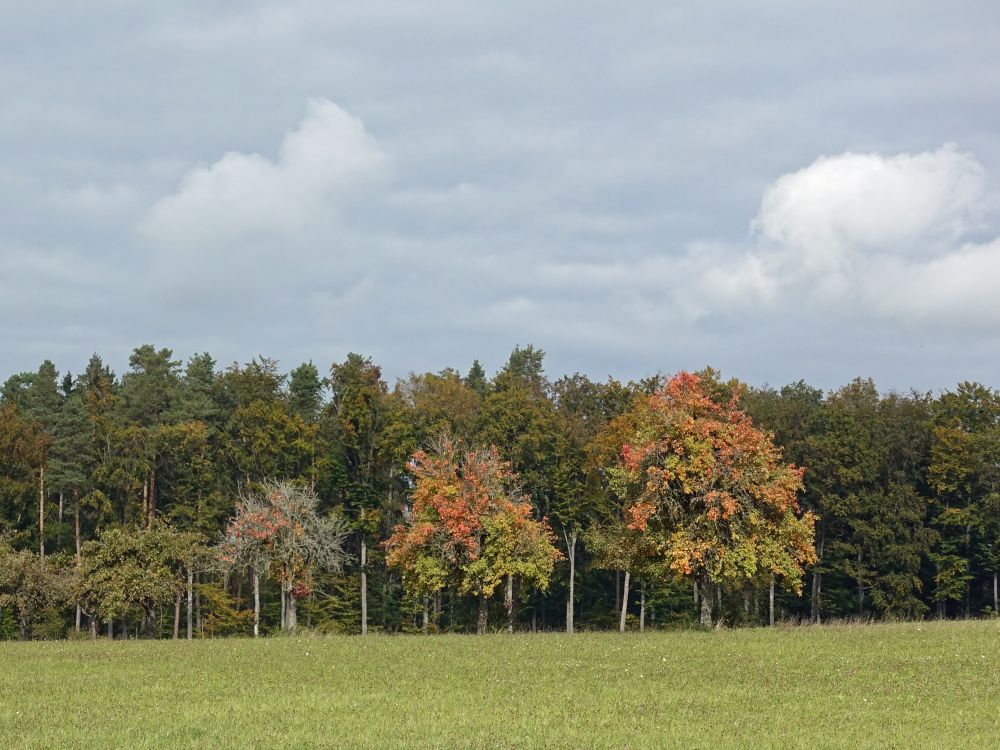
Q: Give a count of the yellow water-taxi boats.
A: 0